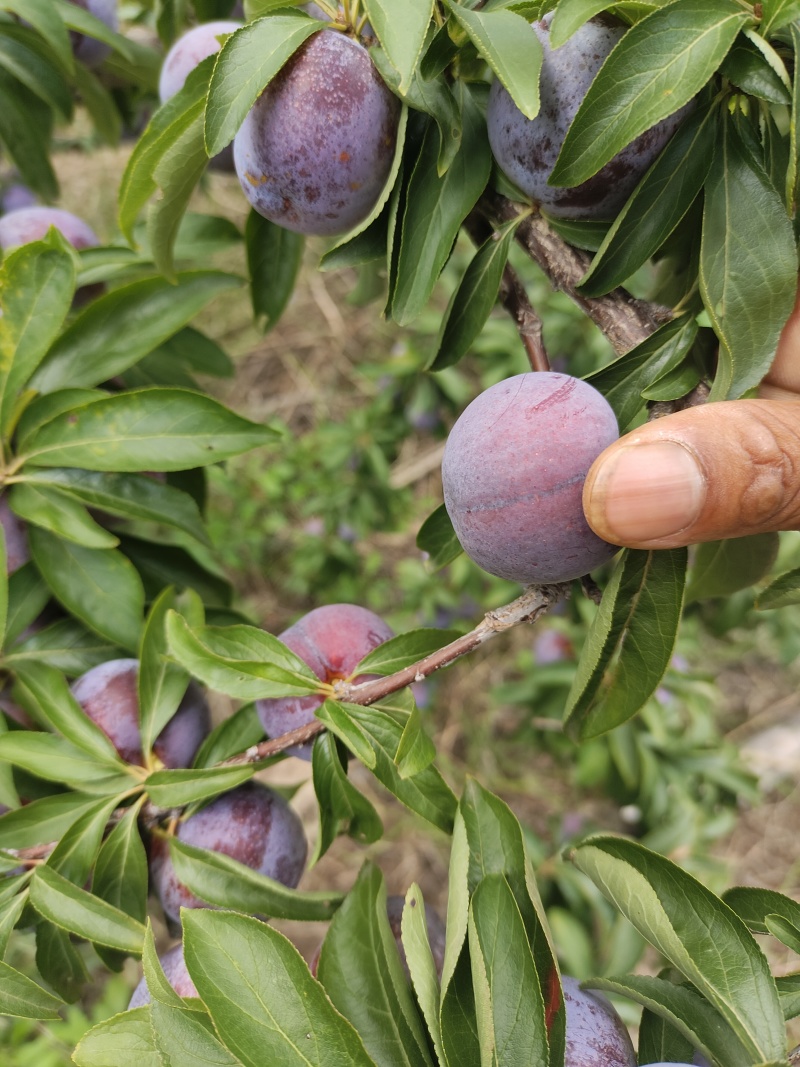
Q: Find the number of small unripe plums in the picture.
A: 0